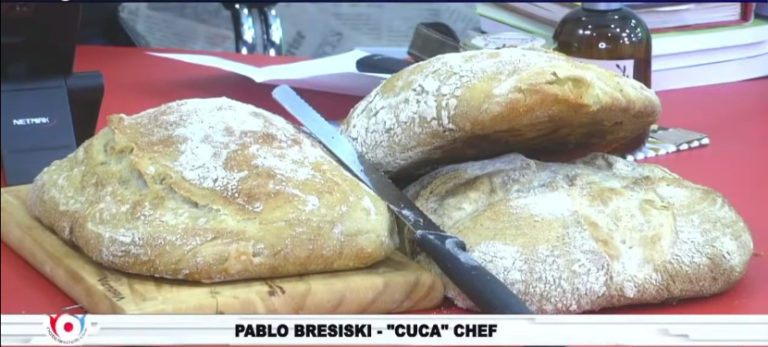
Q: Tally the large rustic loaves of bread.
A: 3